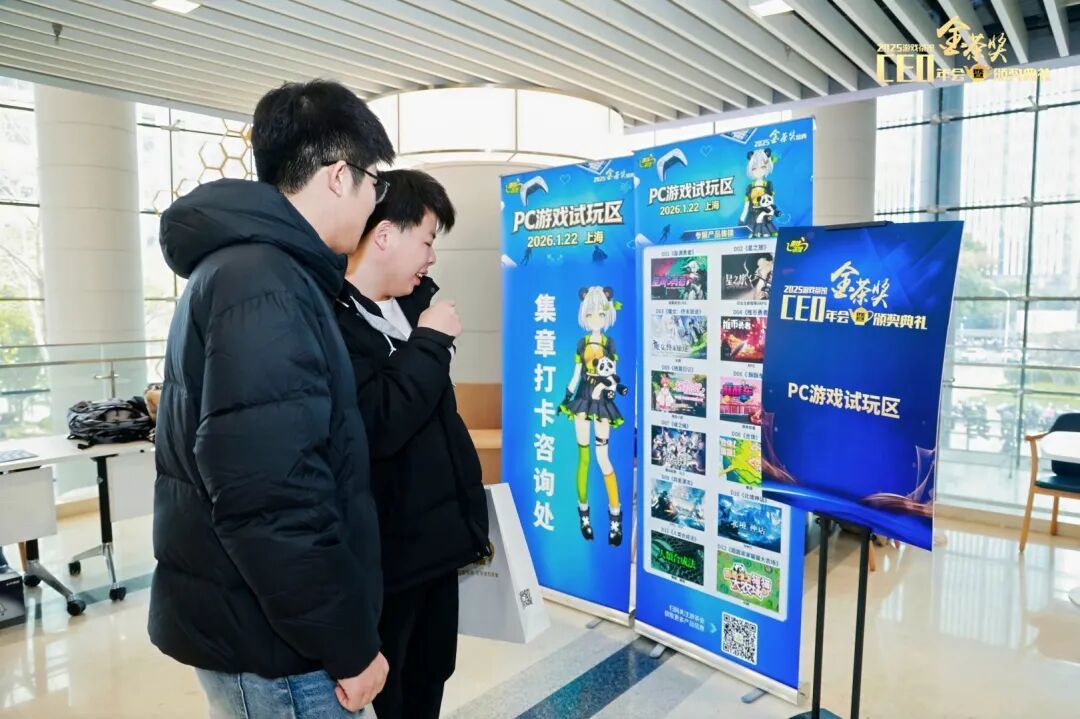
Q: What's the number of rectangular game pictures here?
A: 12